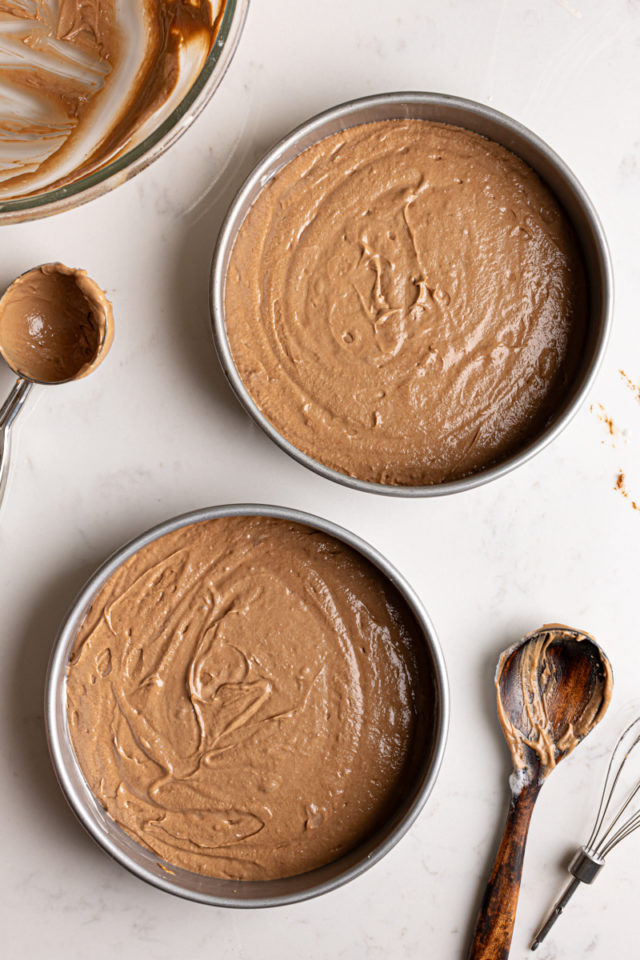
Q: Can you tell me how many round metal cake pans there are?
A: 2